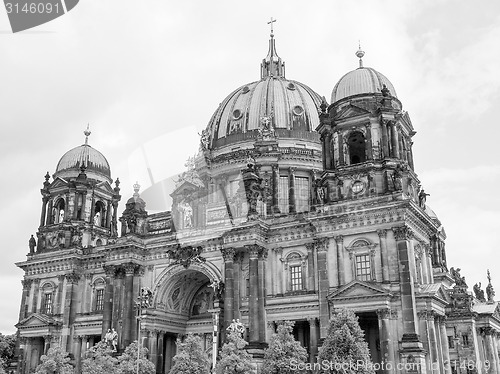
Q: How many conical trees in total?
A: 7